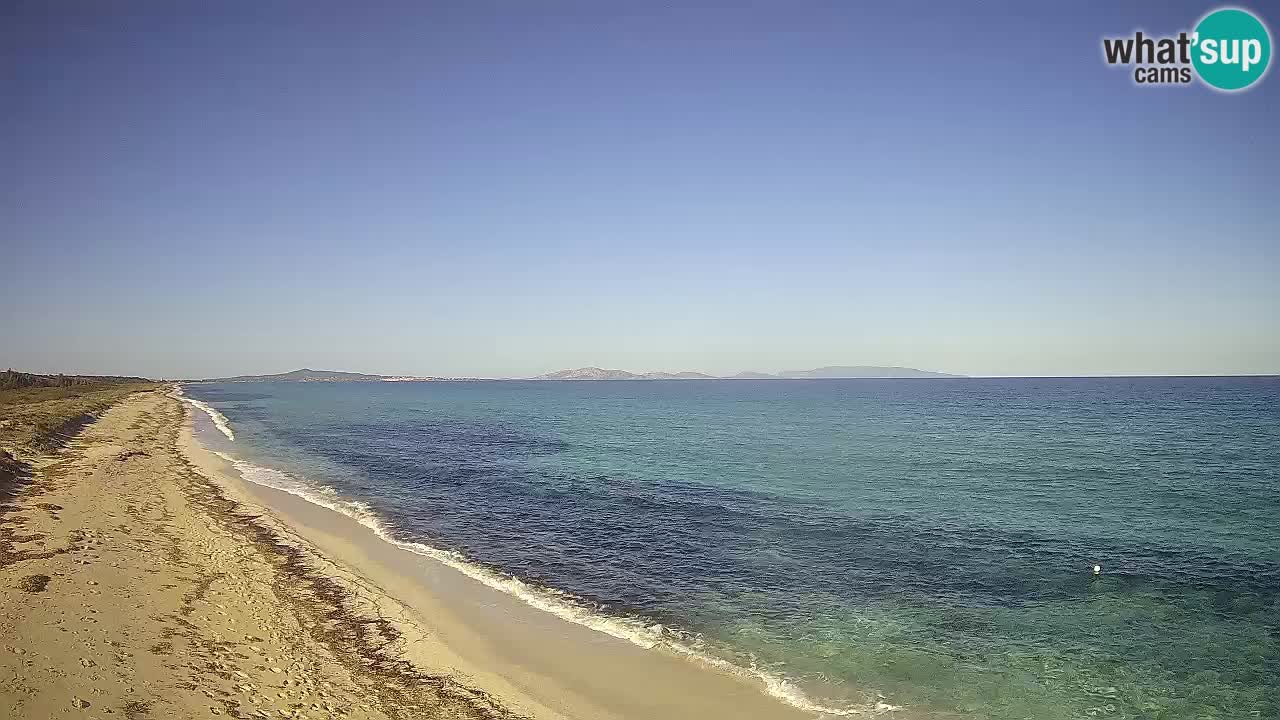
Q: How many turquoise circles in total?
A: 1